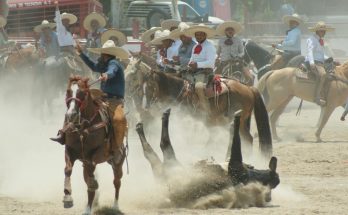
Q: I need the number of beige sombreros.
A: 14